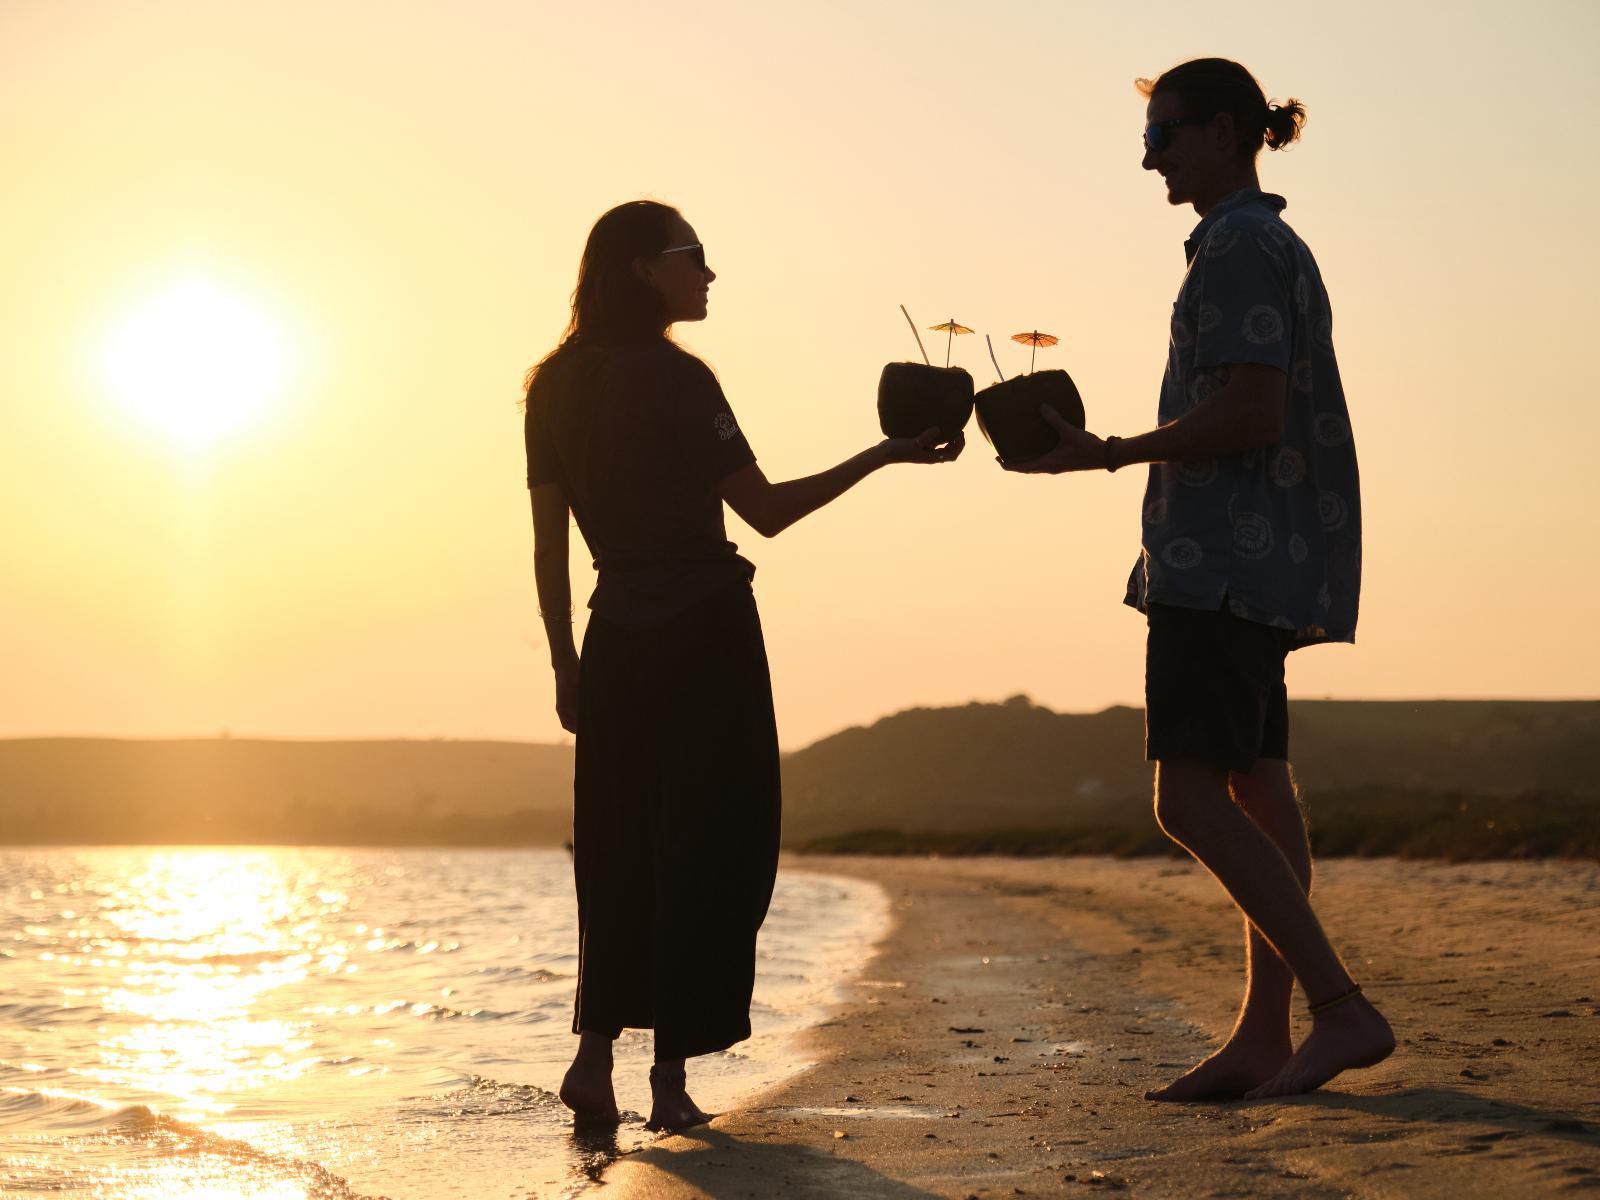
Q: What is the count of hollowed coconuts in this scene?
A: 2